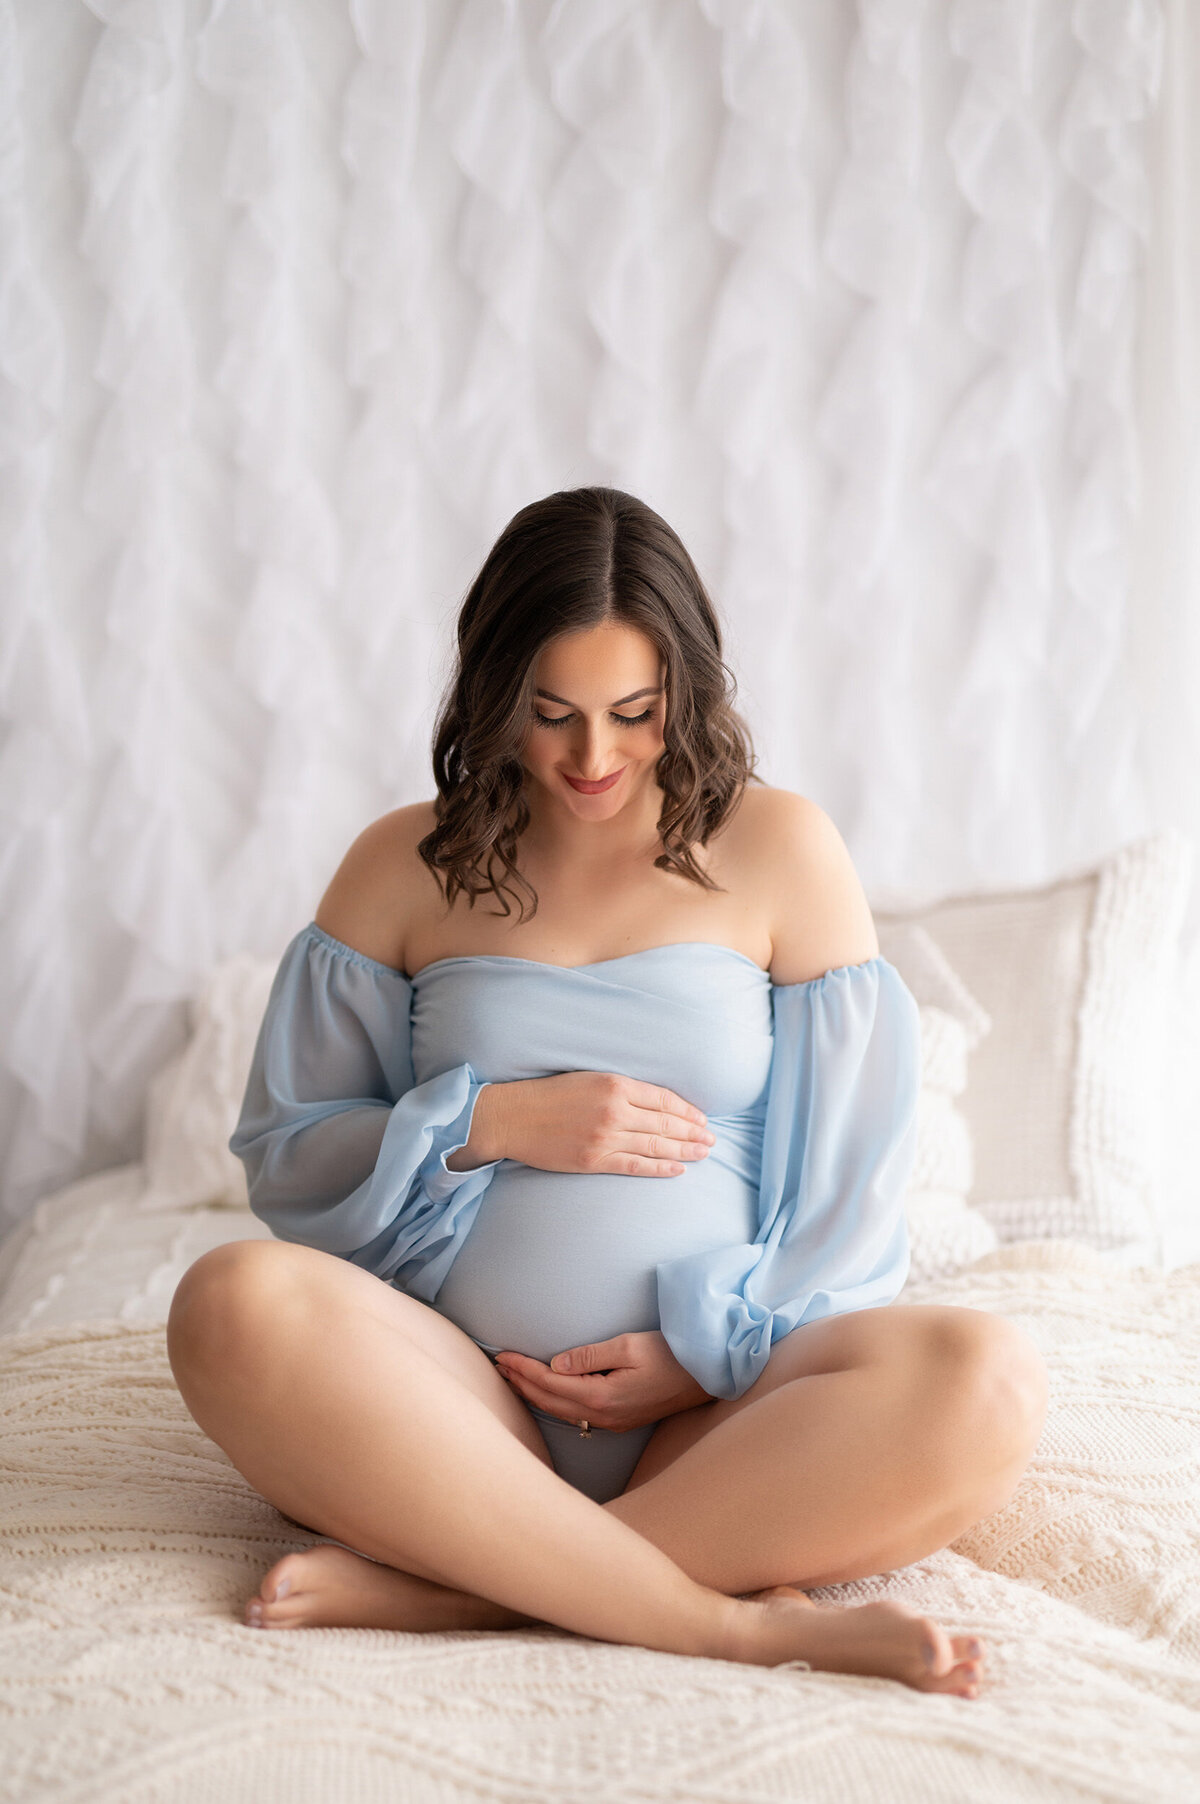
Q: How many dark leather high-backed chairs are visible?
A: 0